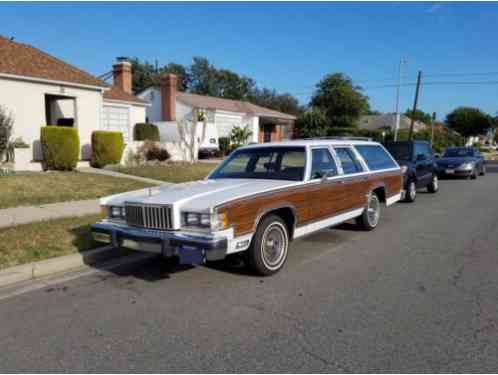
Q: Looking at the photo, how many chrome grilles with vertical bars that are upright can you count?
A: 1